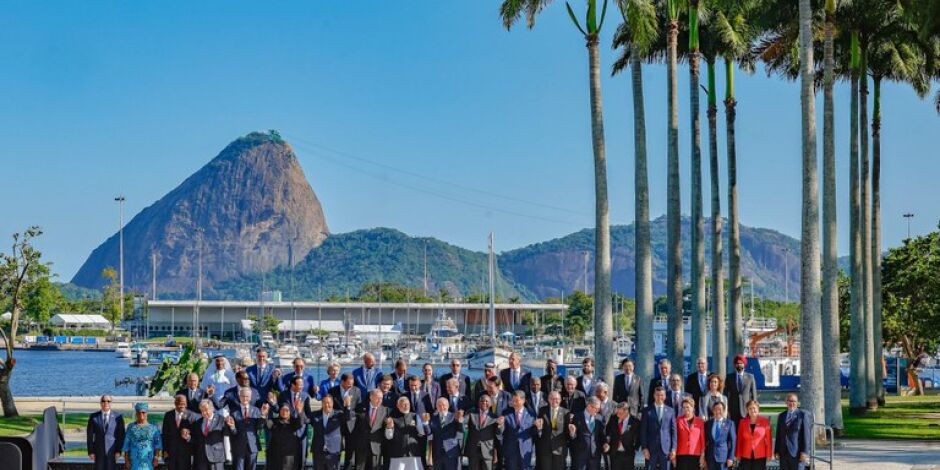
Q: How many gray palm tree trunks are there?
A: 11